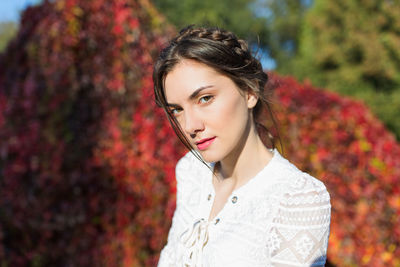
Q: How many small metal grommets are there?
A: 4